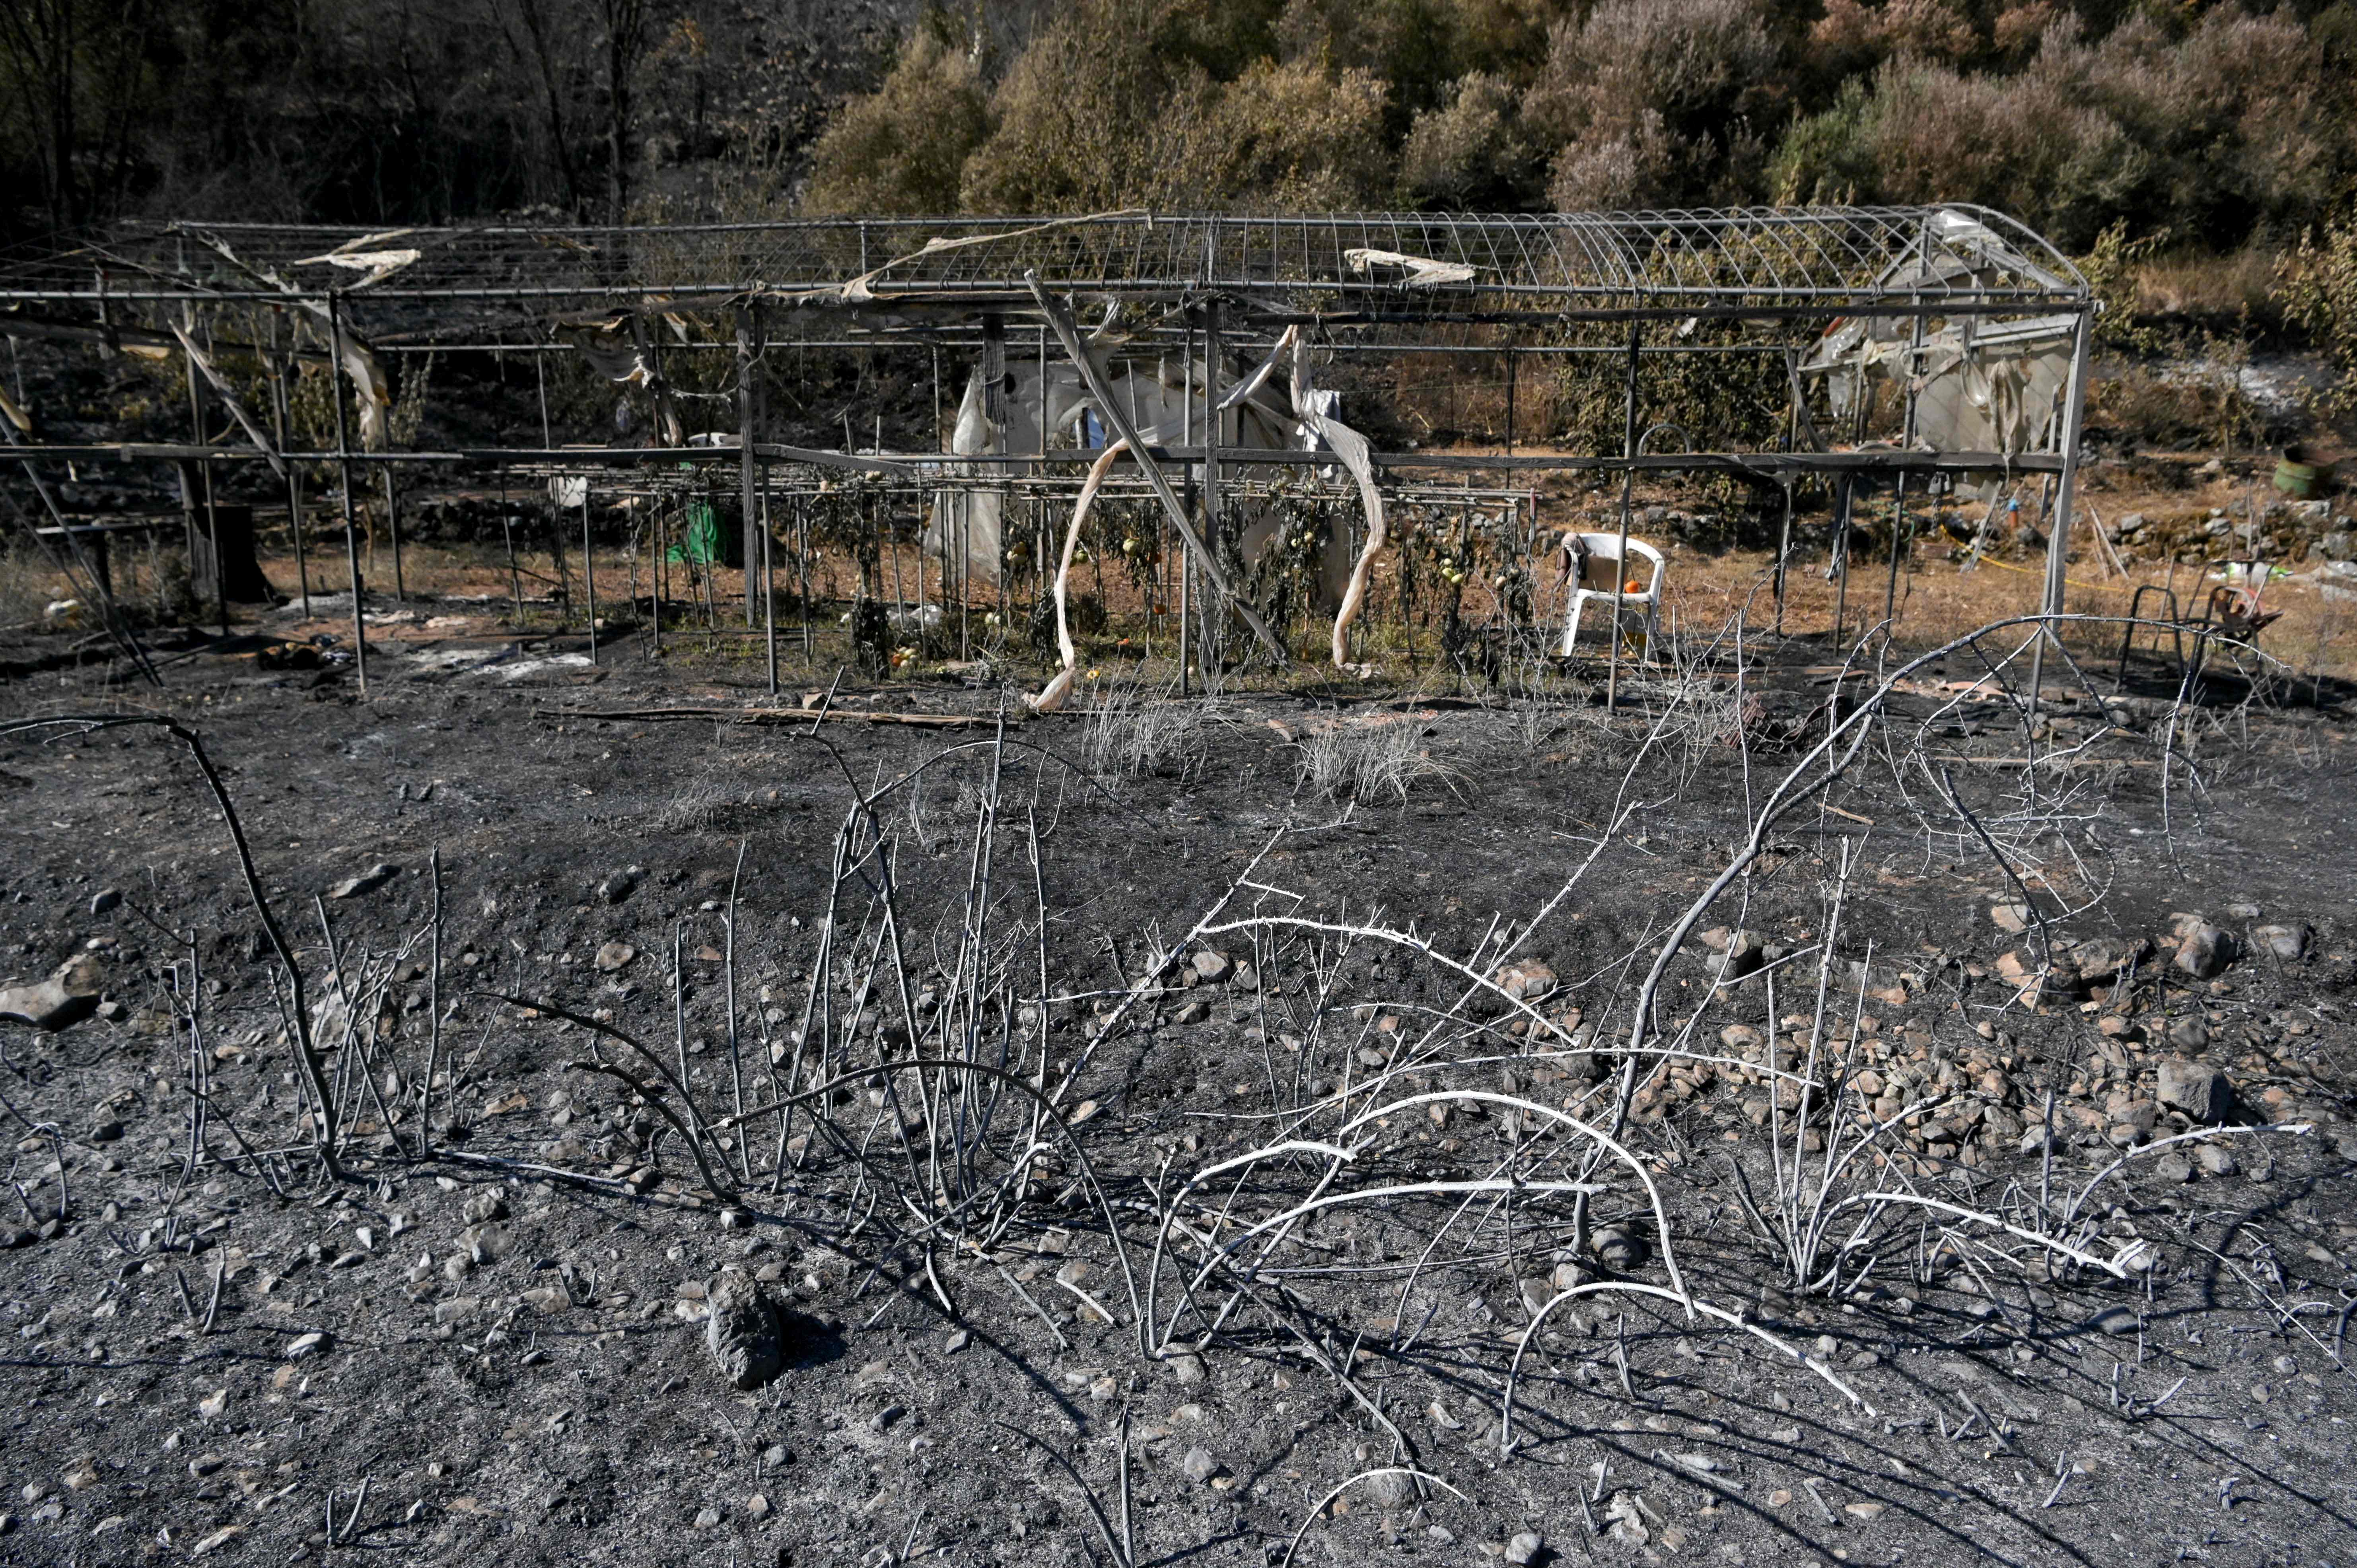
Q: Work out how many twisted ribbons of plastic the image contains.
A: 2